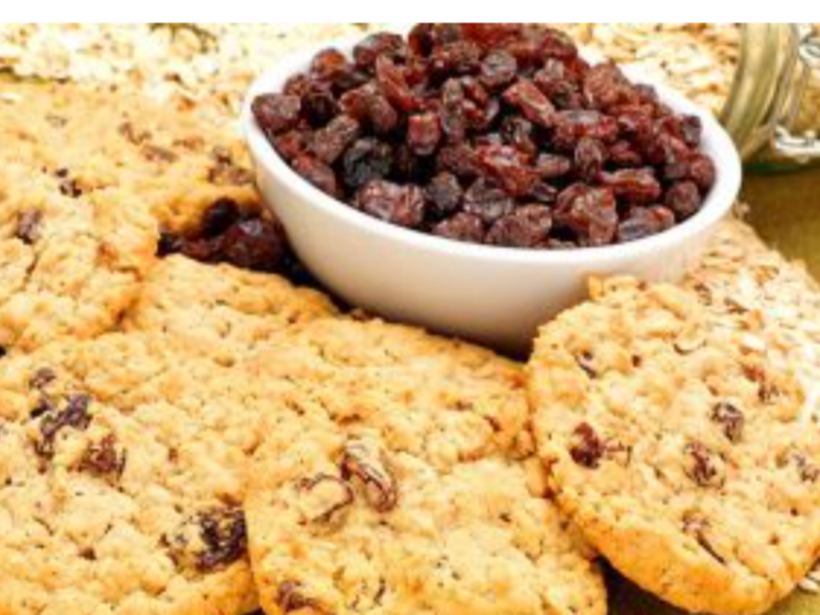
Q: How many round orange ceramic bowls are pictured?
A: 0